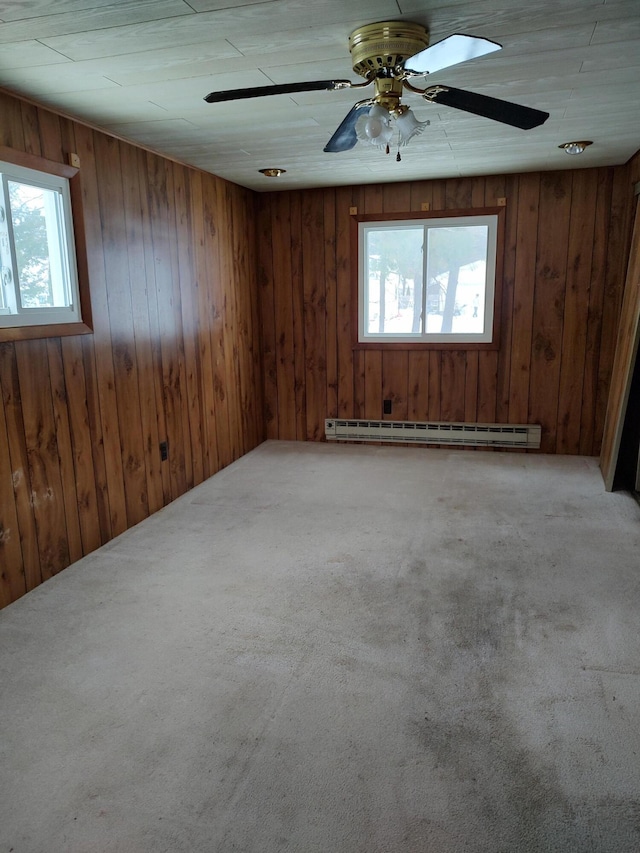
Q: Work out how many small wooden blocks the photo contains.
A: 4